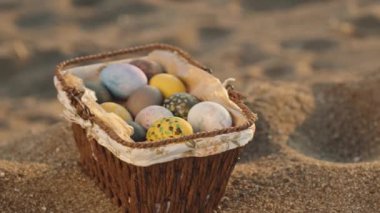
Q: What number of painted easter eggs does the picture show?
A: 11